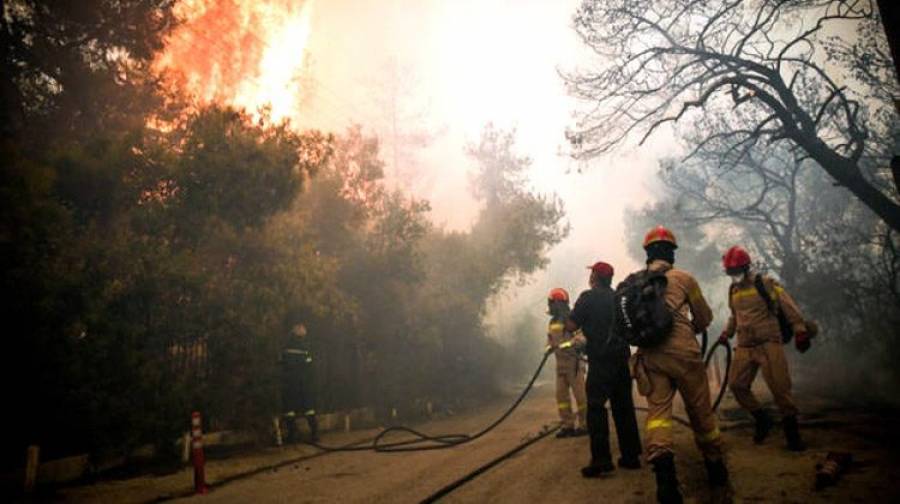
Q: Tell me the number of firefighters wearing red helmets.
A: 3